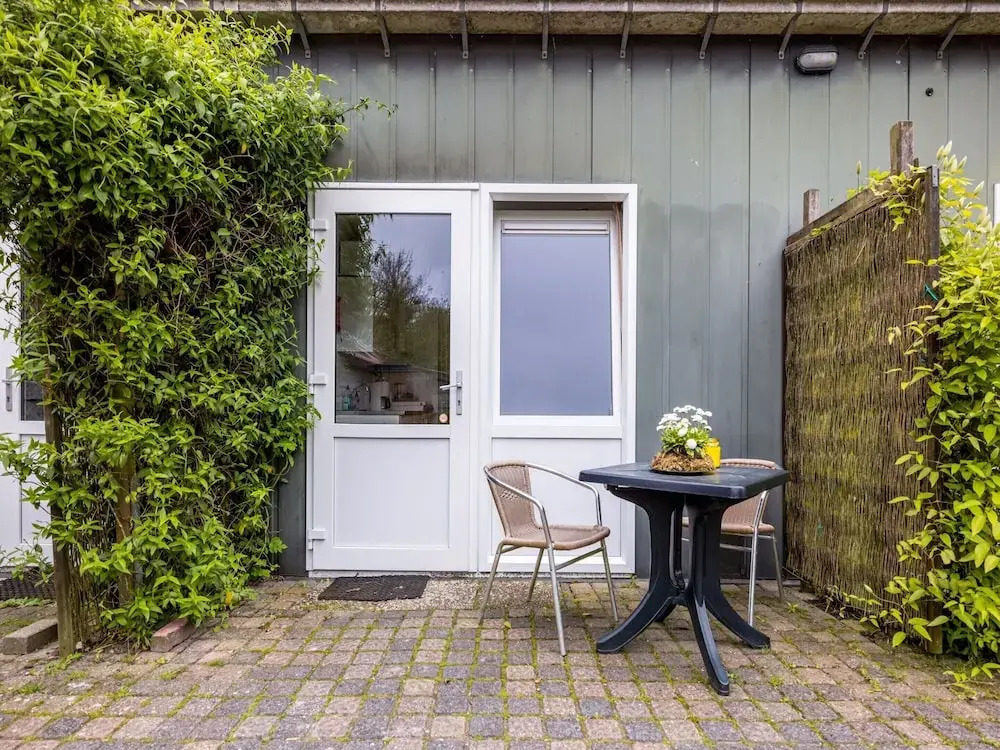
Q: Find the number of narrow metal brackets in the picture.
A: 9